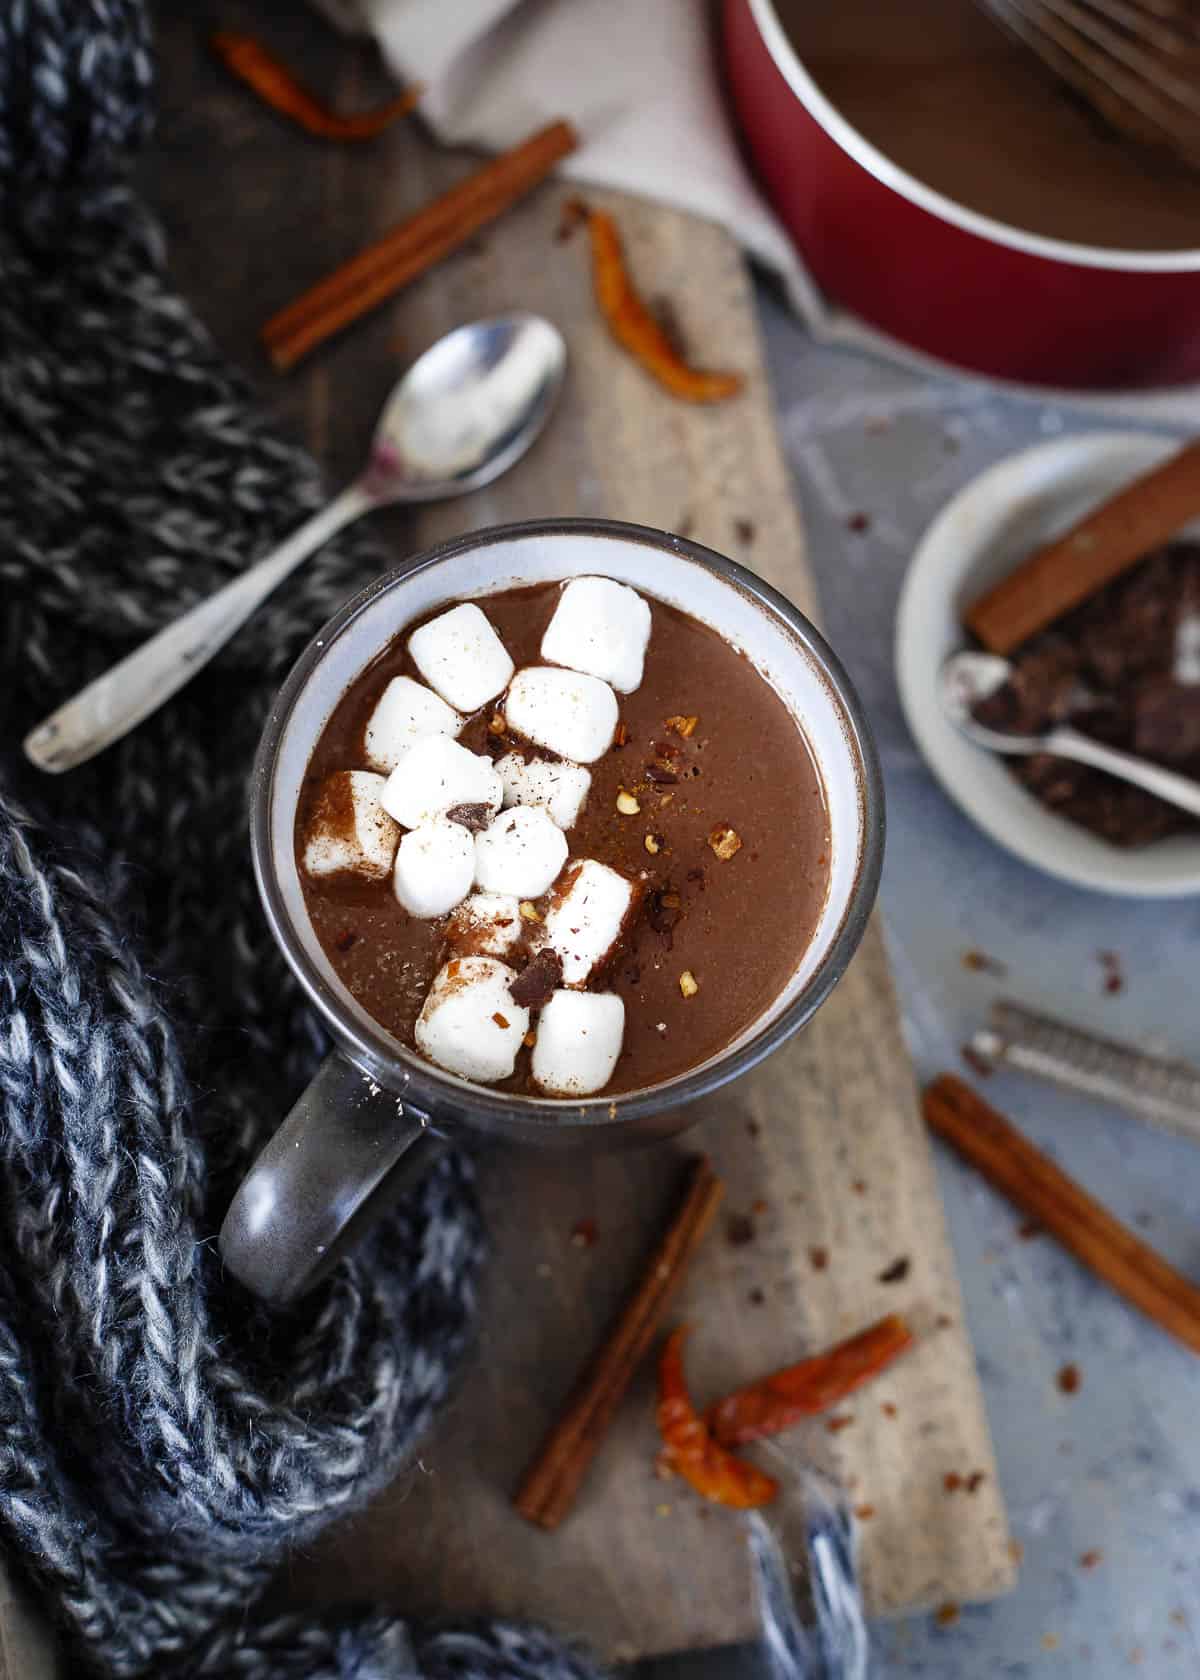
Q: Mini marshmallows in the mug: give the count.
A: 13